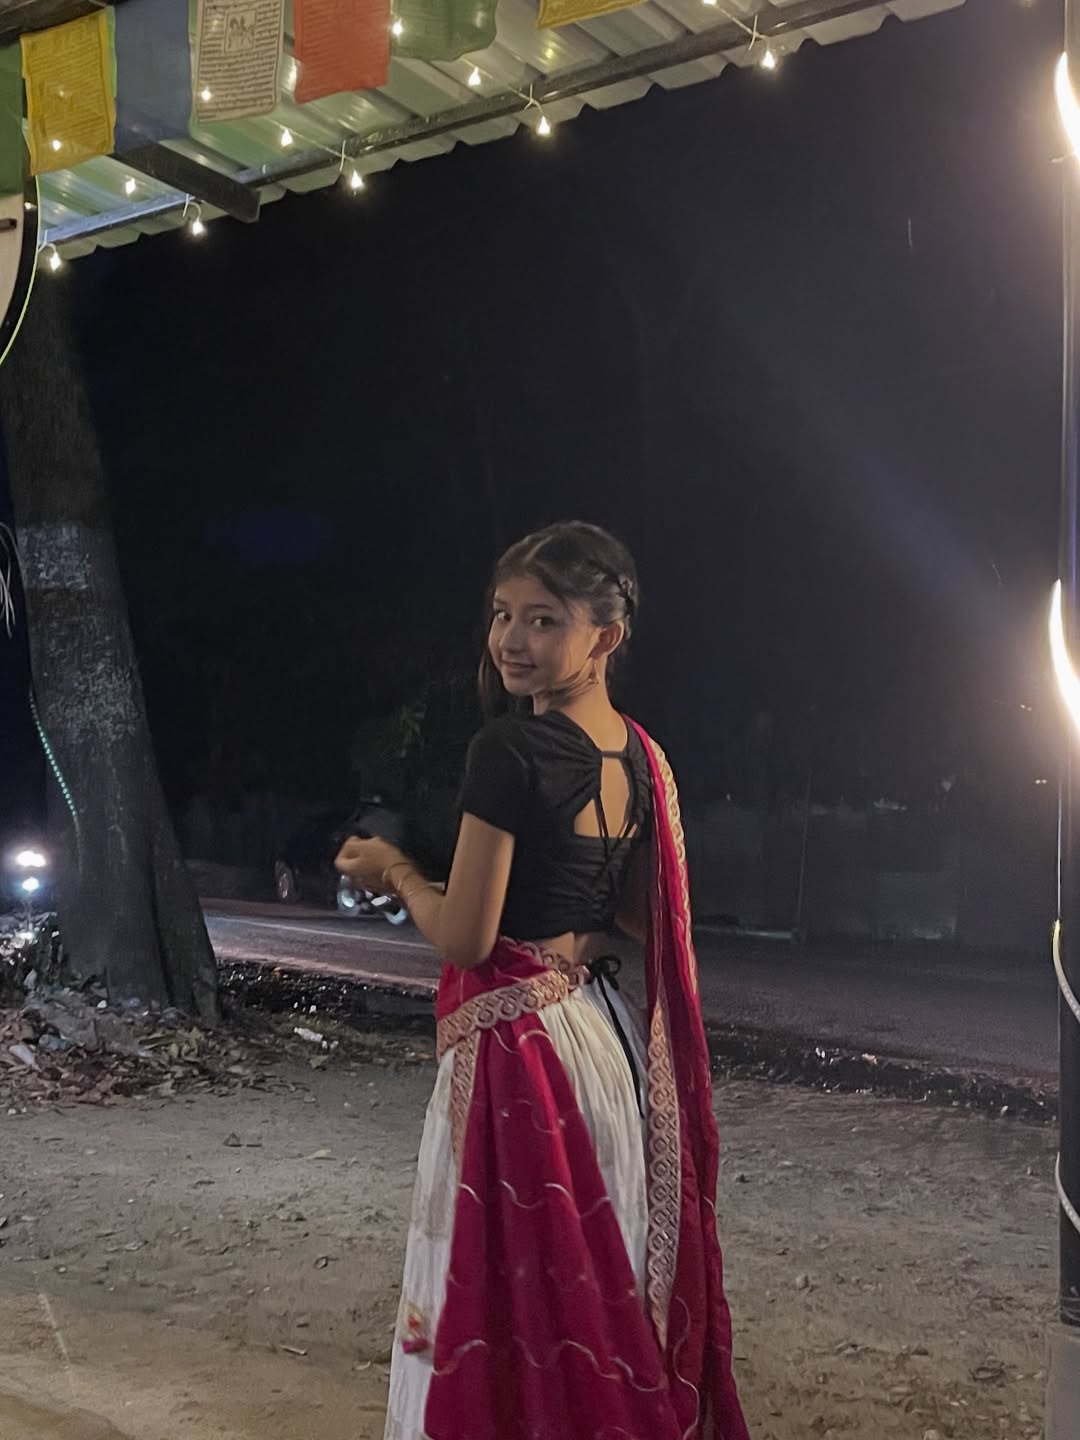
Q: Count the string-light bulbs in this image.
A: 12